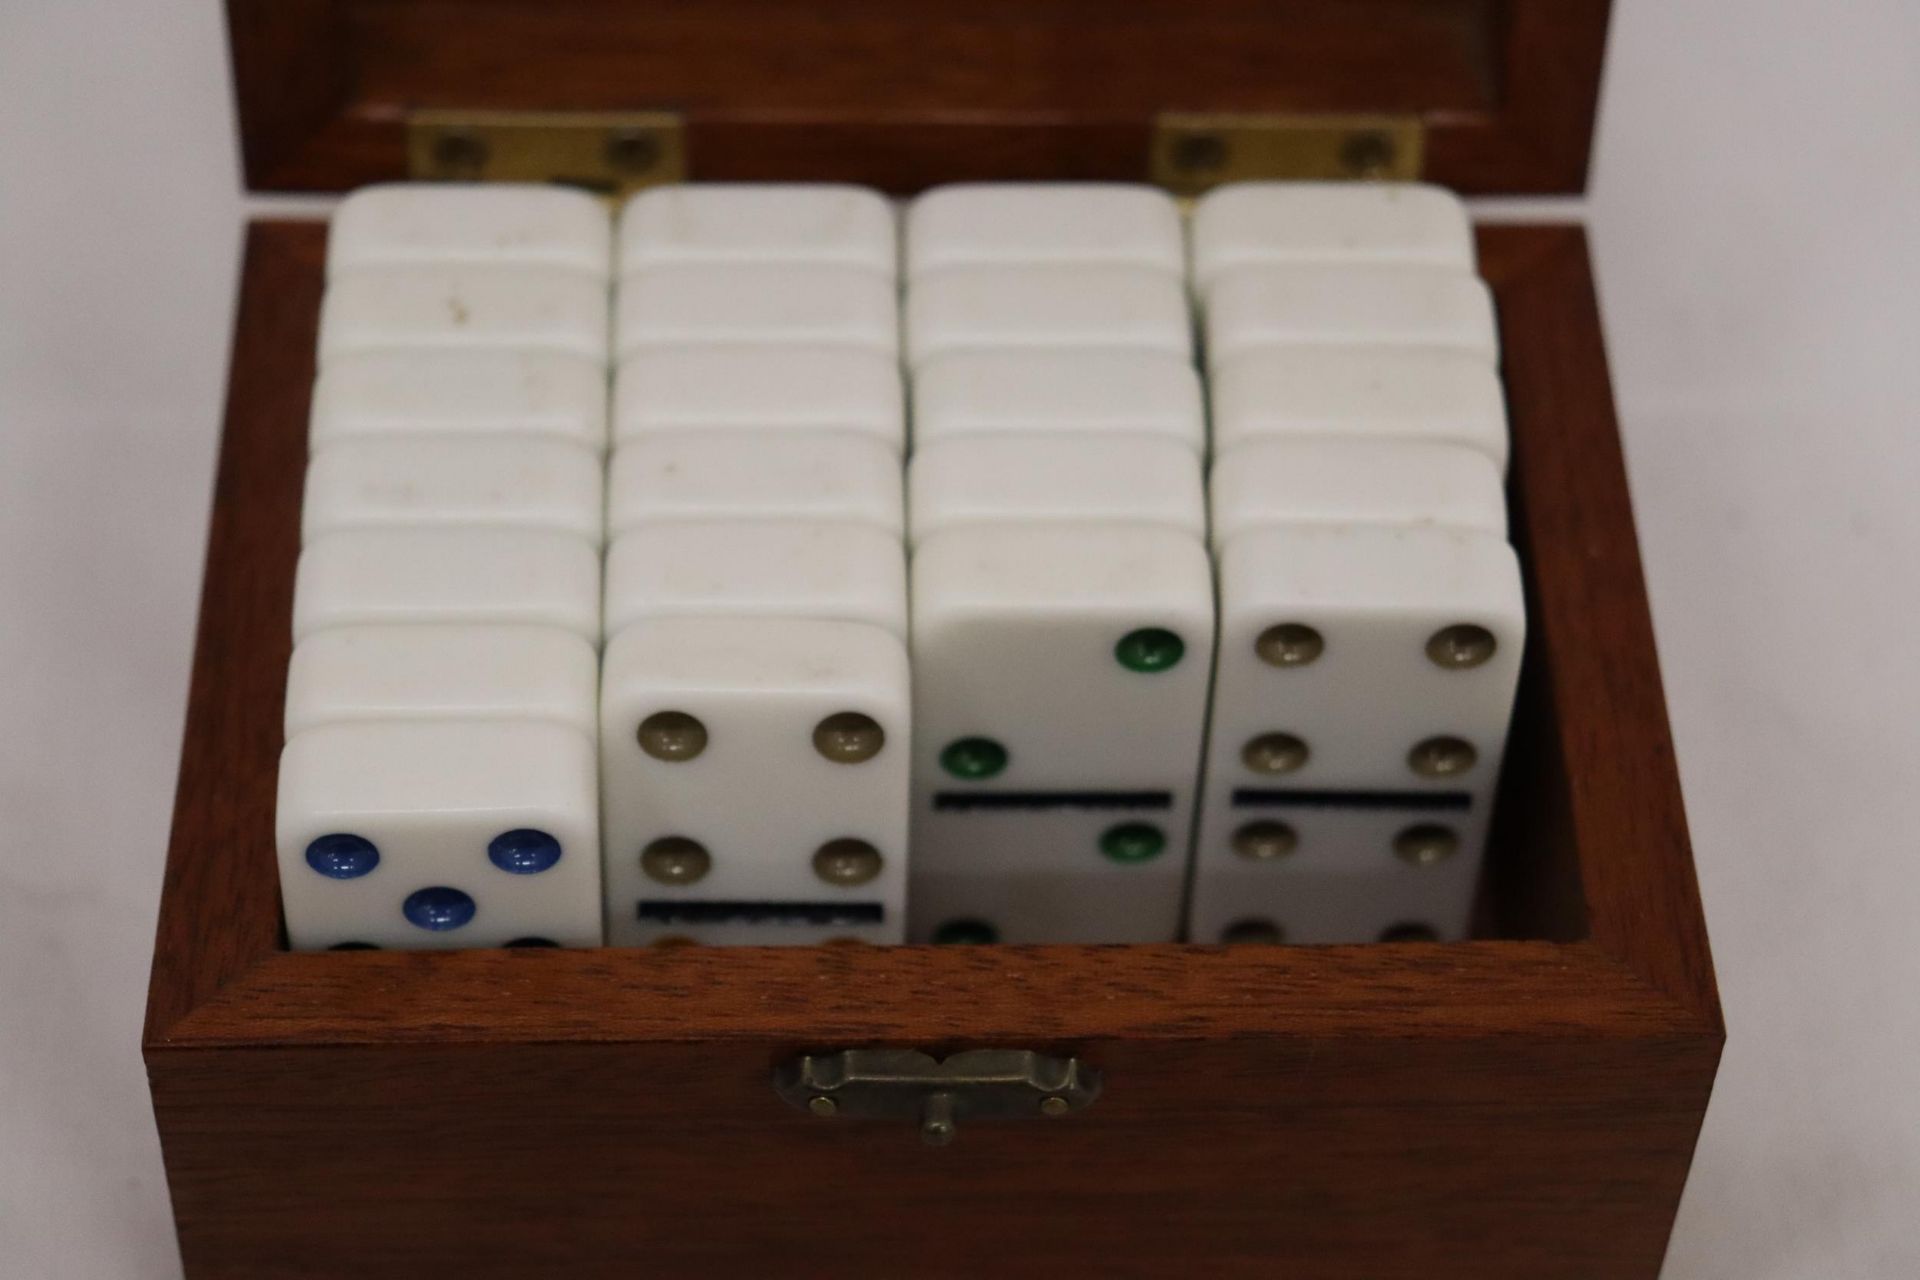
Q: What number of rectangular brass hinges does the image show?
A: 2